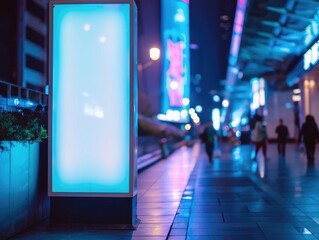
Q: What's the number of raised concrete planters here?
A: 1